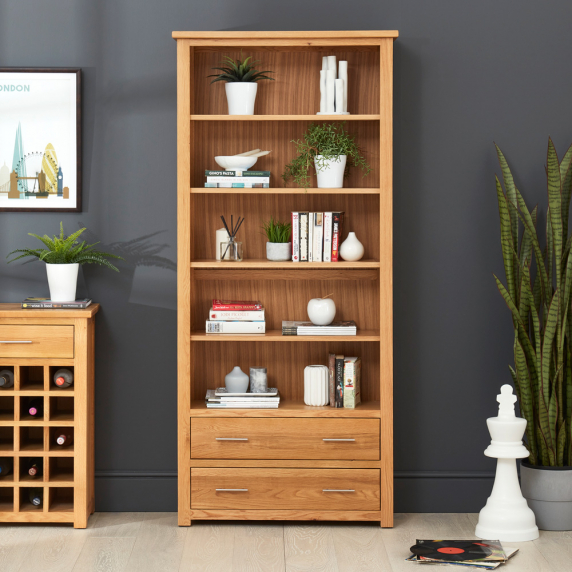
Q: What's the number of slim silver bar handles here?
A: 5